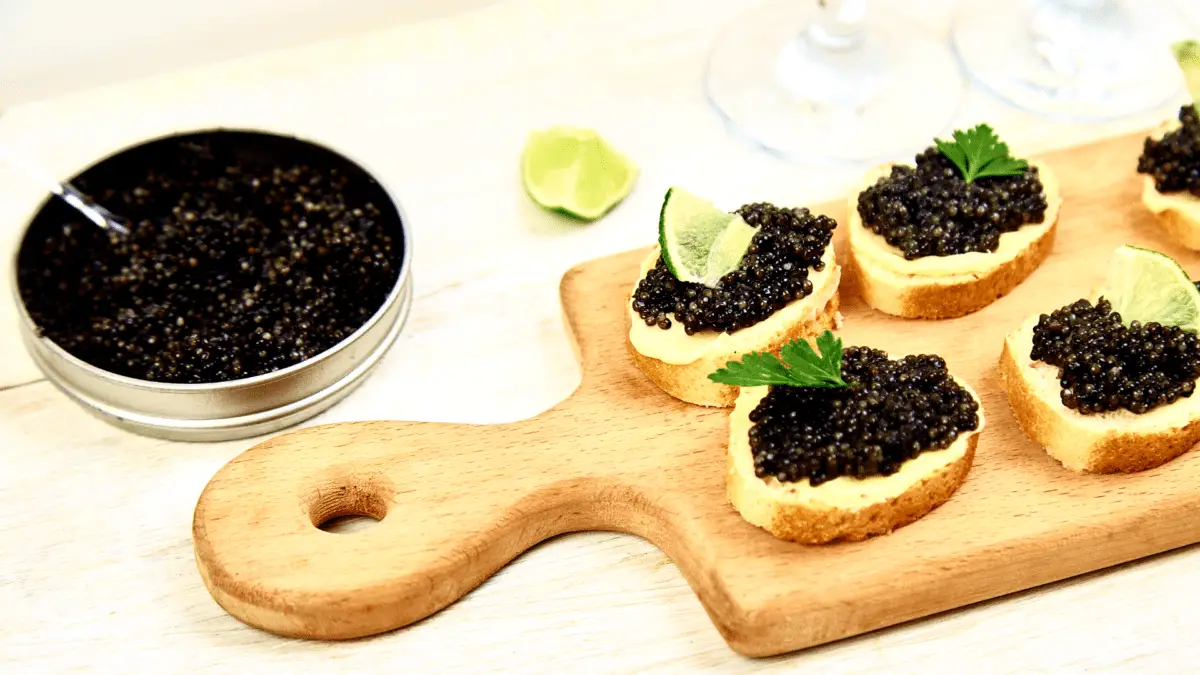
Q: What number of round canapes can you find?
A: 5